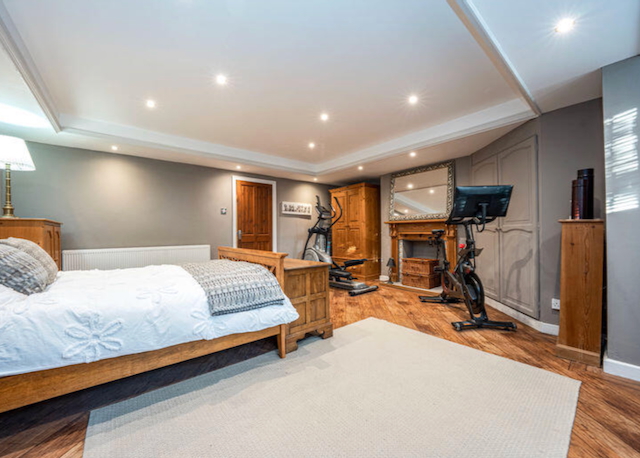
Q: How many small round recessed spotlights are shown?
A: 11